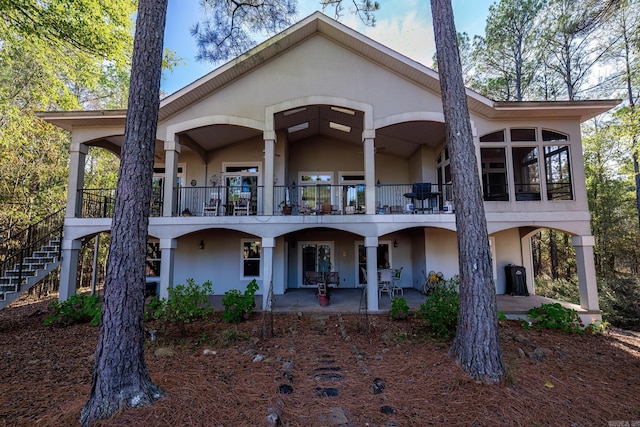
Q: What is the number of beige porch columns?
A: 9